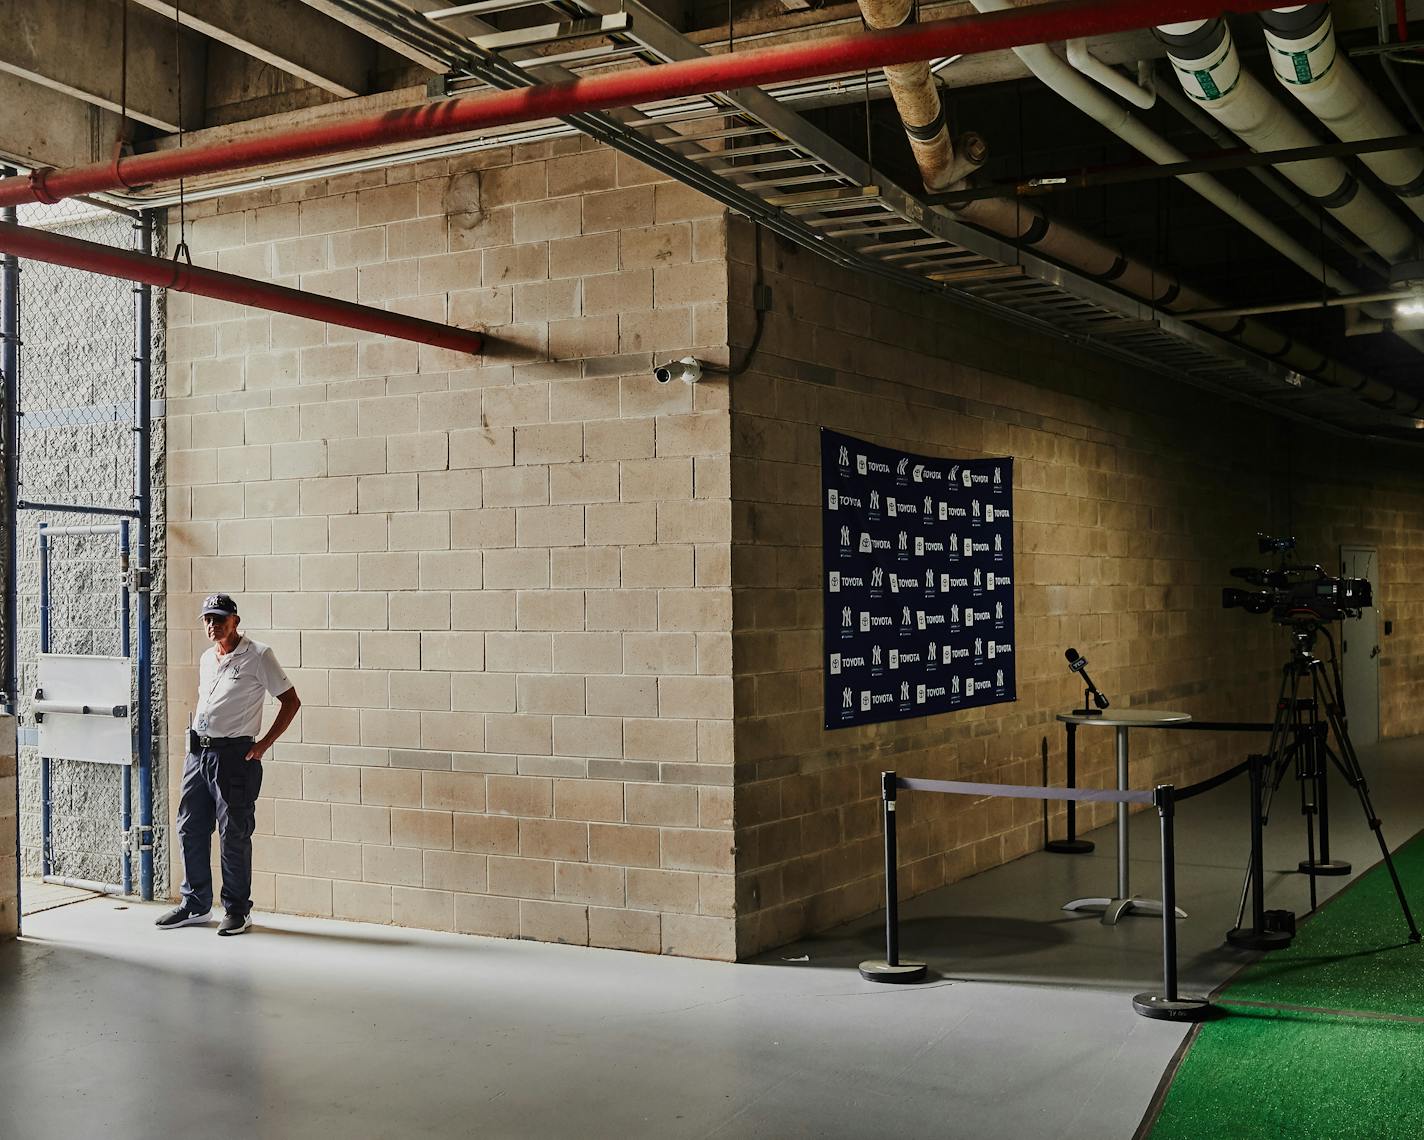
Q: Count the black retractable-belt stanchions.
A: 5